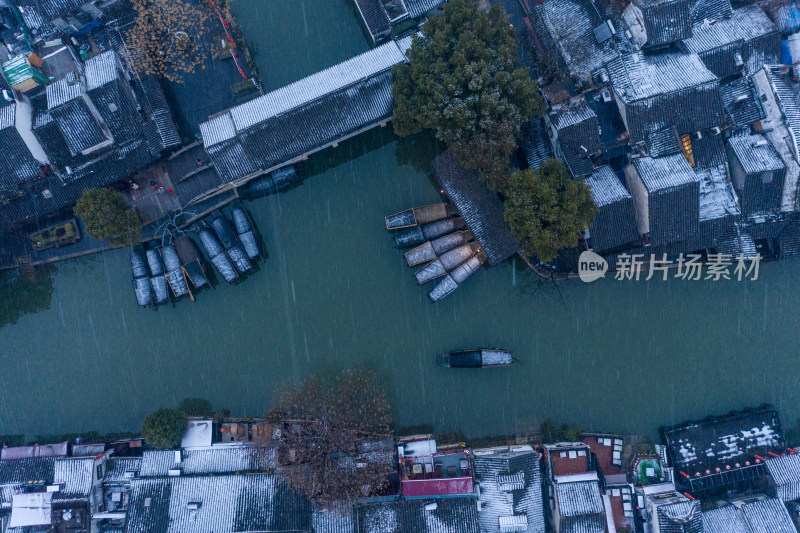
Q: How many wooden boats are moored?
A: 13